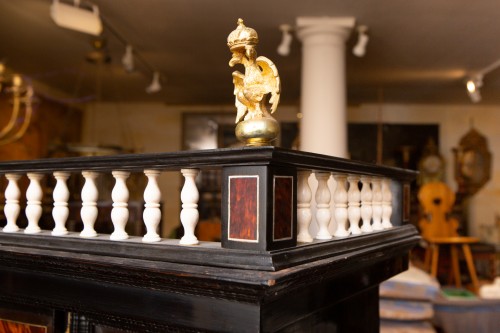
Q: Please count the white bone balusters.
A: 14